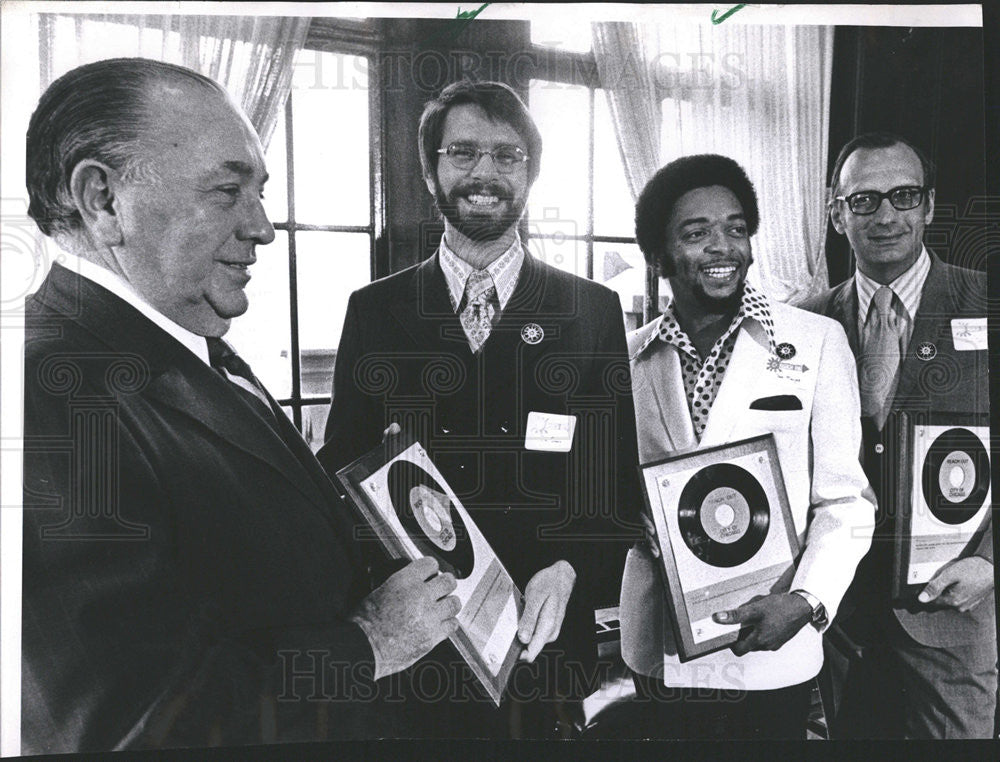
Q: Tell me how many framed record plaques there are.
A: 3